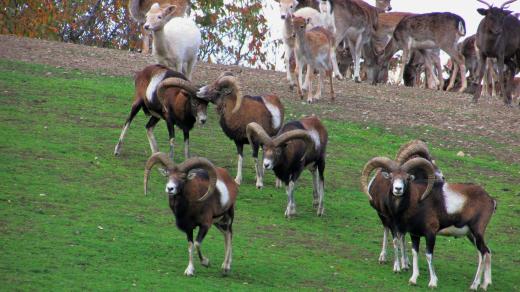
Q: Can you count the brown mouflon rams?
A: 6